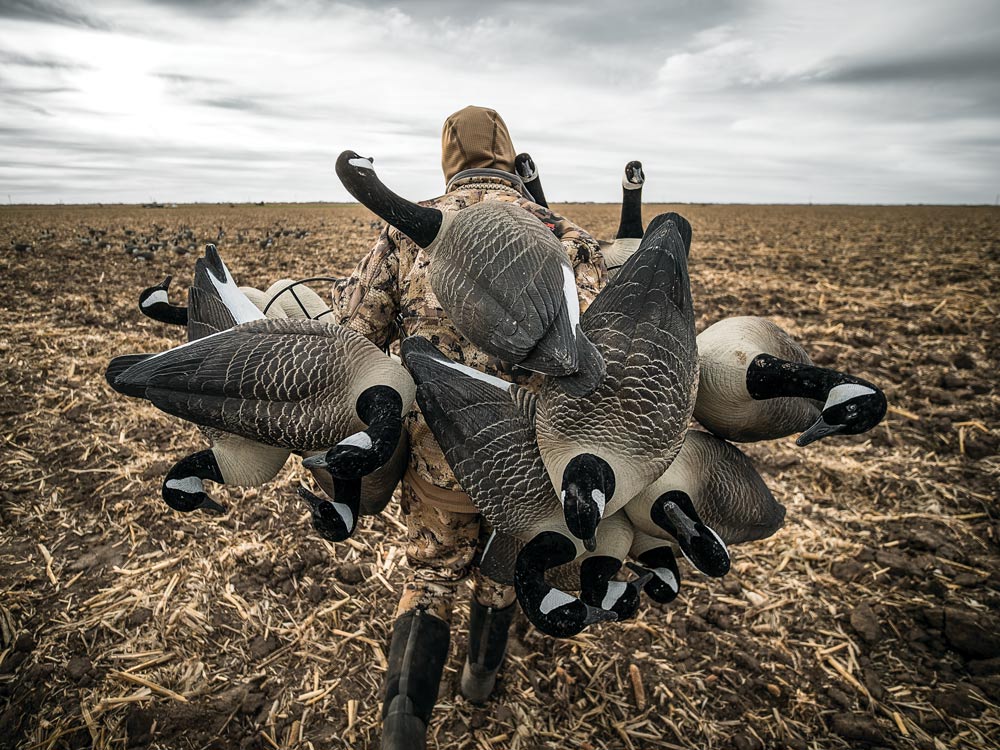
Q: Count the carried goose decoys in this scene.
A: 13